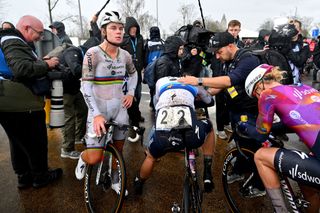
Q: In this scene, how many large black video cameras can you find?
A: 1